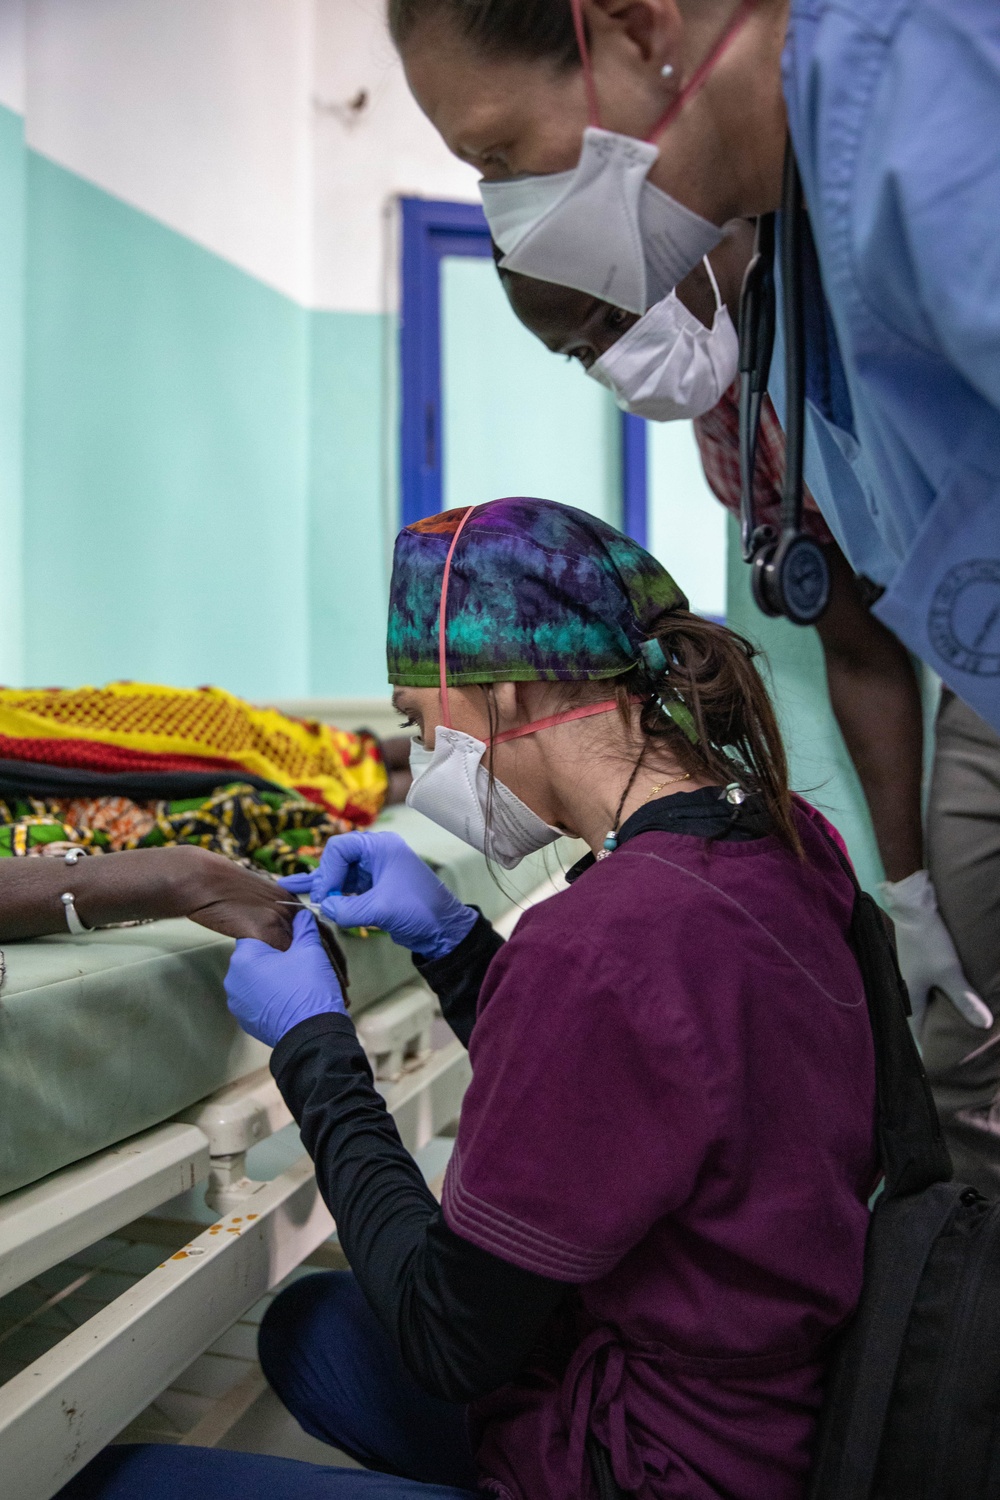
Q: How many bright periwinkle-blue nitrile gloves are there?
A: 2